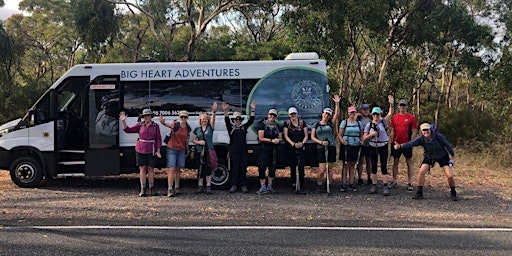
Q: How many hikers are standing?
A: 12